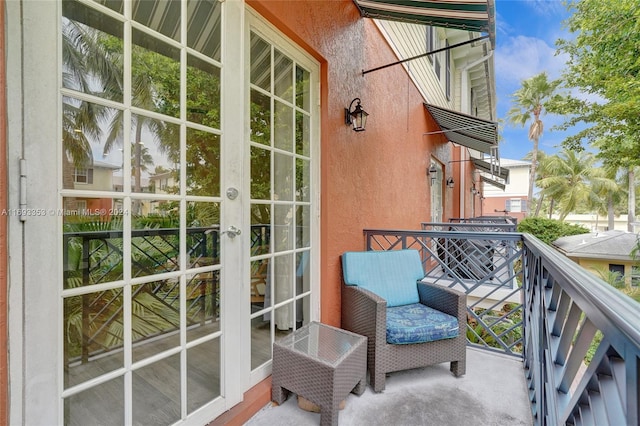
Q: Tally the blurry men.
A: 0